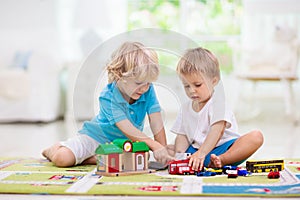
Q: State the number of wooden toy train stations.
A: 1